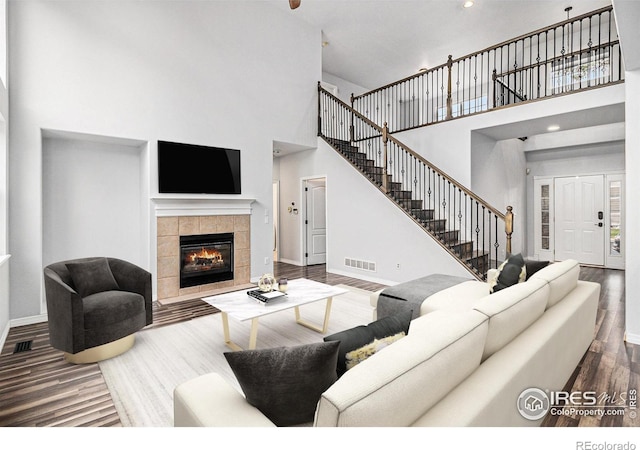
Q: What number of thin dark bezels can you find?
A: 1